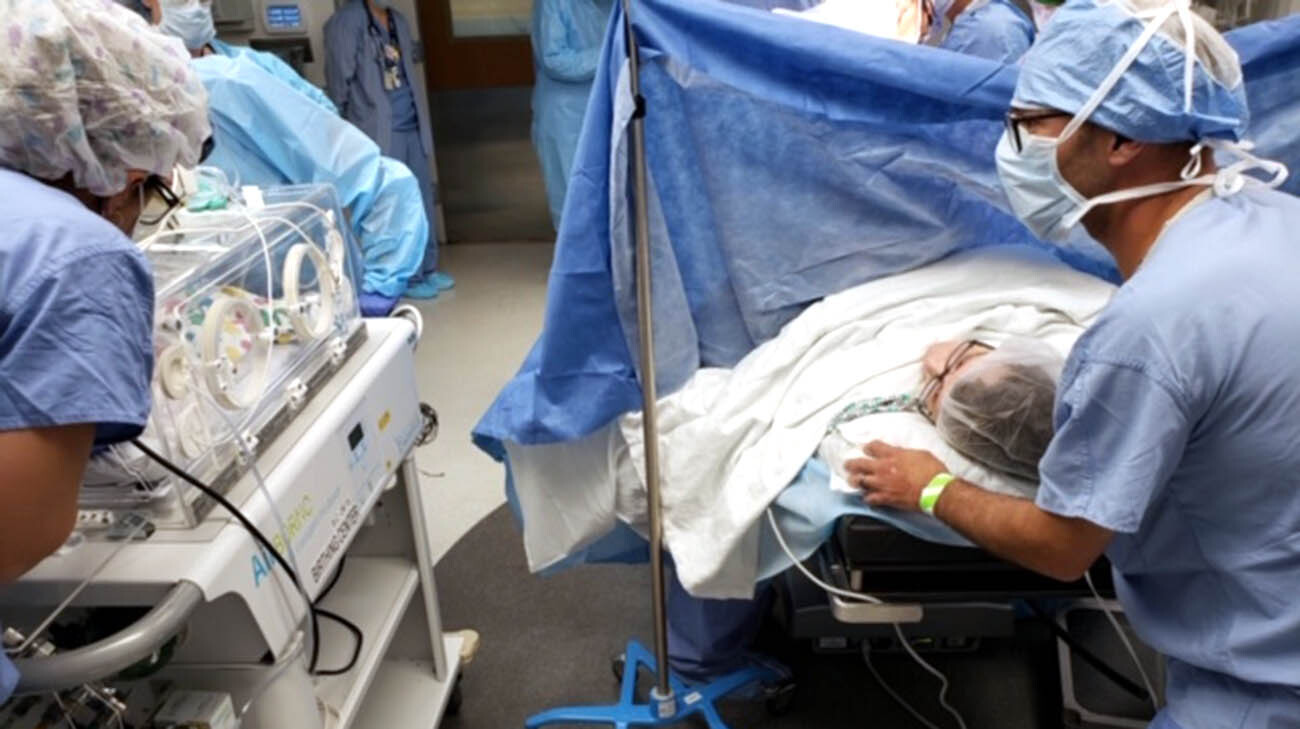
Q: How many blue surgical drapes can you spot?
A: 1